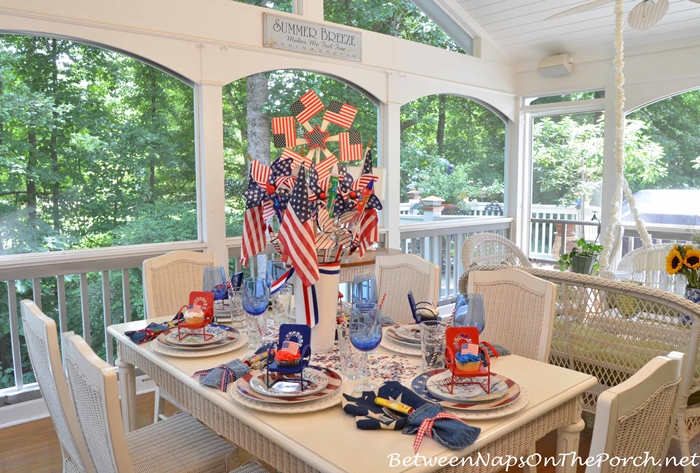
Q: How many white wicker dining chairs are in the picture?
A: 6